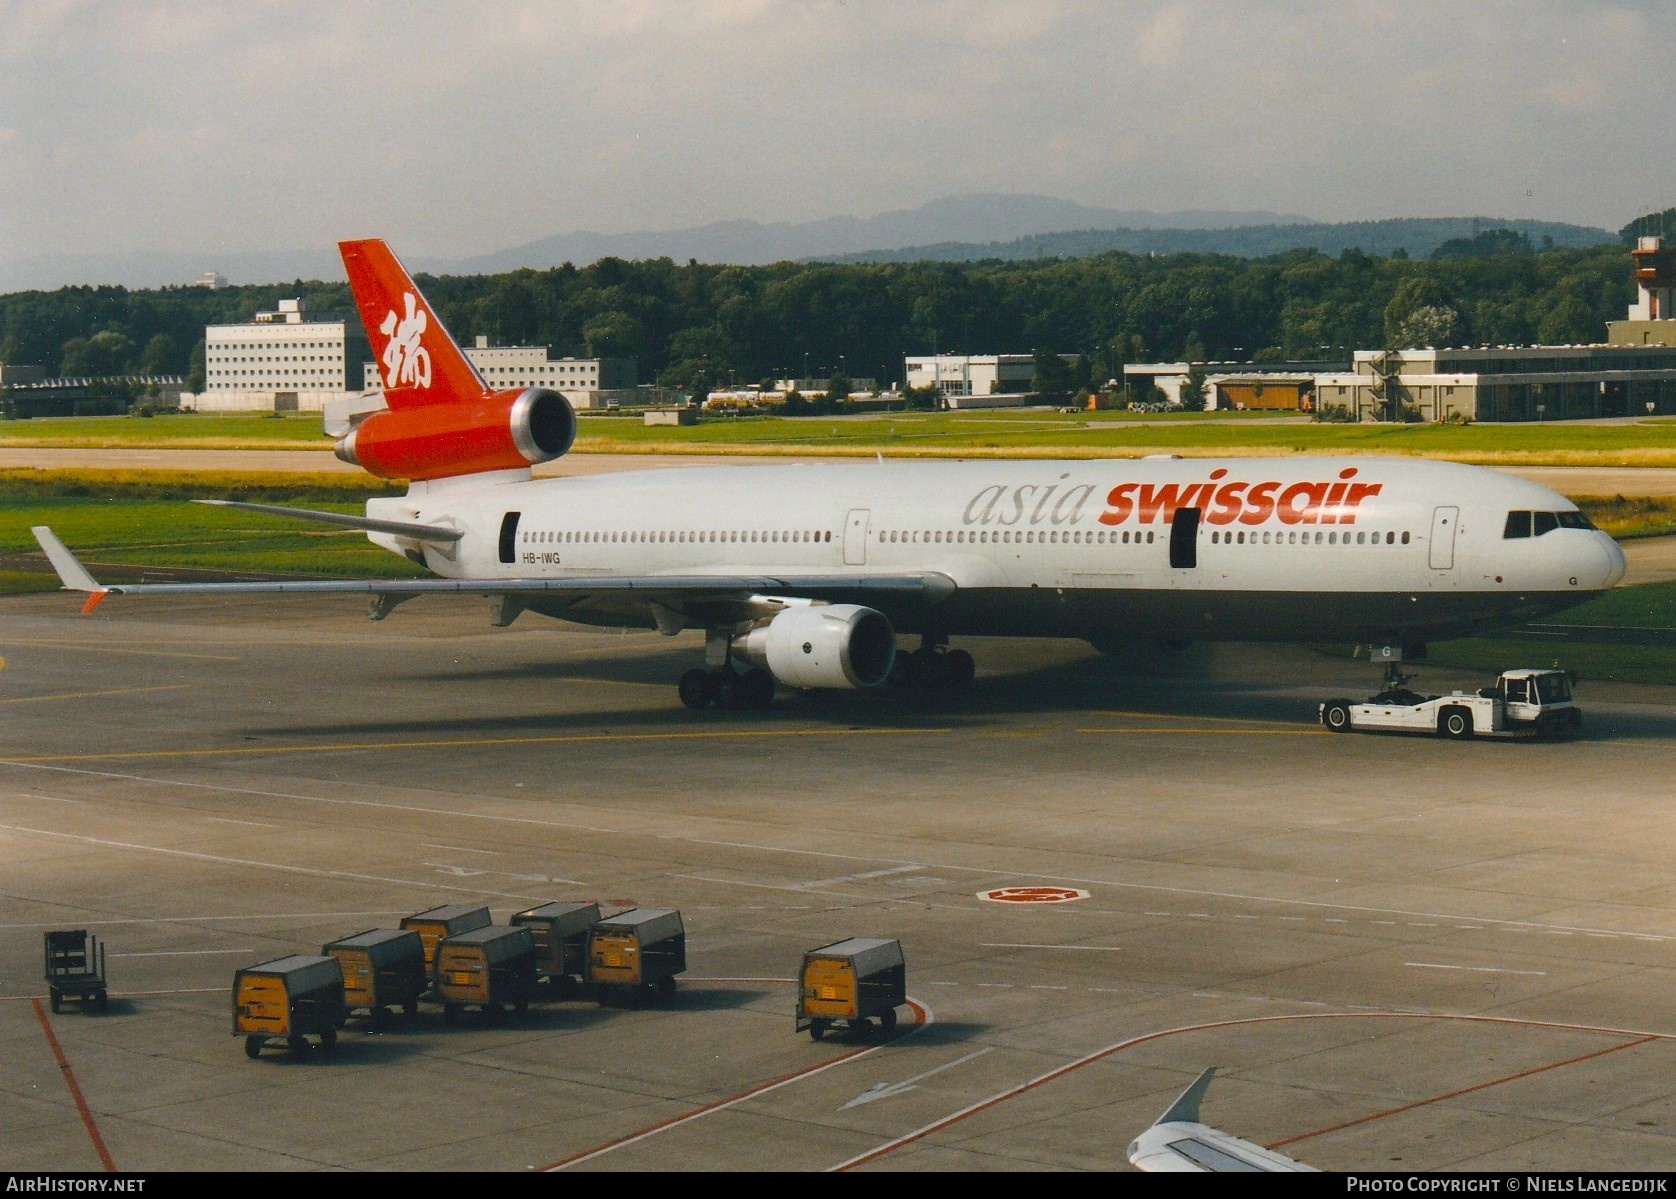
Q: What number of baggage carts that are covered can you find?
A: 7